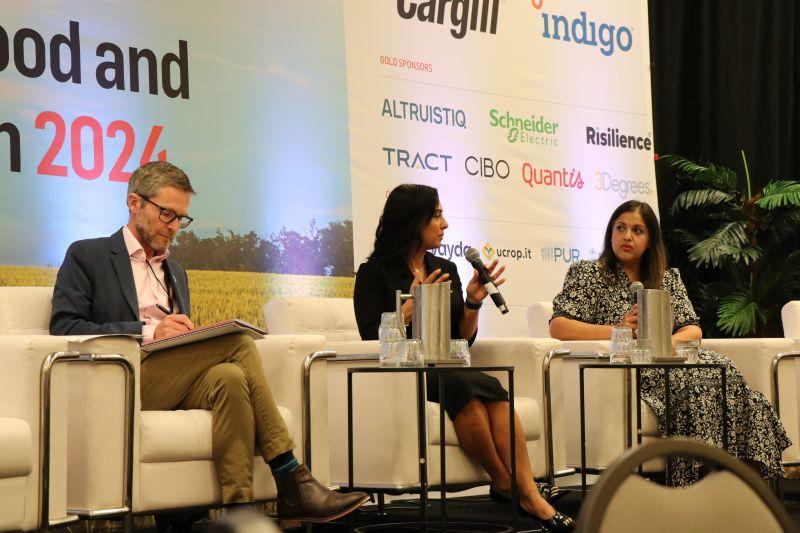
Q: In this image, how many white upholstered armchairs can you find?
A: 5